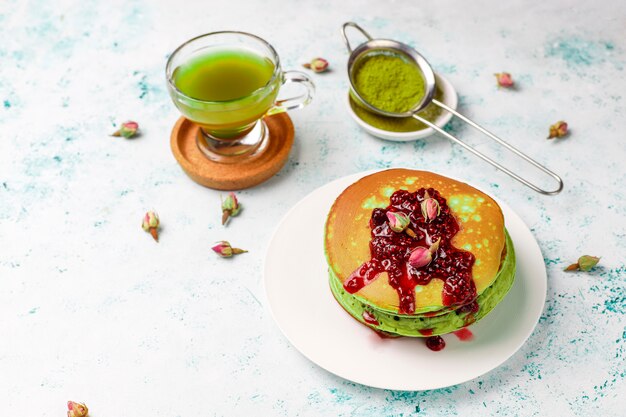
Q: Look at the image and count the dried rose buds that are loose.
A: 9